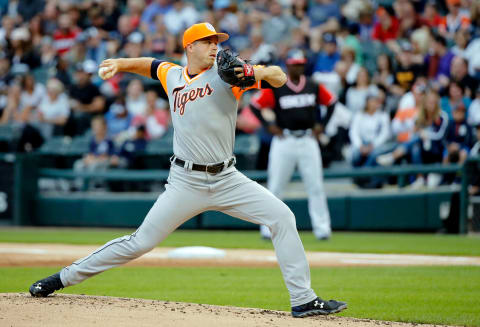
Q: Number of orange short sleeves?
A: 2